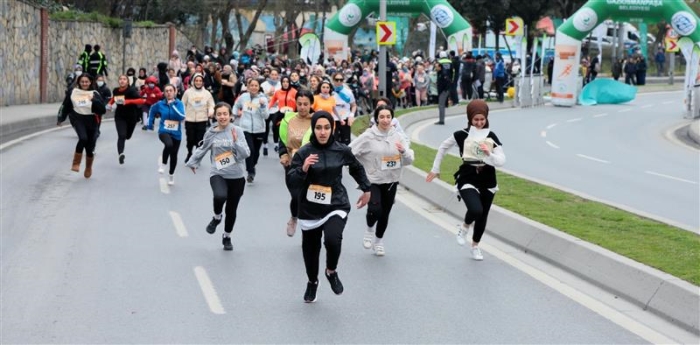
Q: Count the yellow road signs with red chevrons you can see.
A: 3